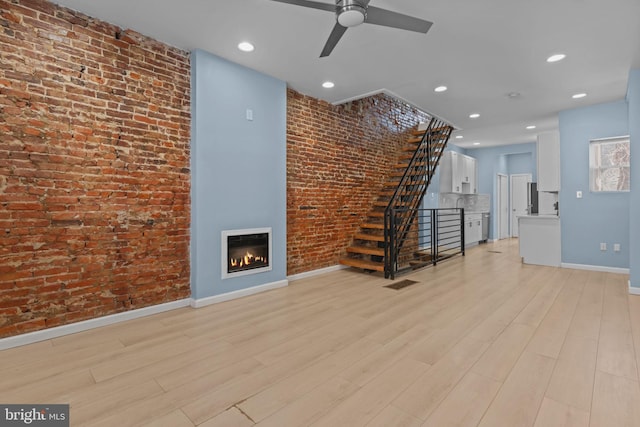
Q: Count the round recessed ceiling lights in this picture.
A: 9